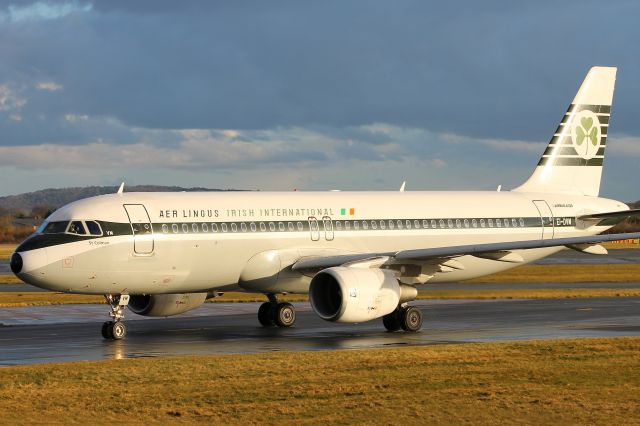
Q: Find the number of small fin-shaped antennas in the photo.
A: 3